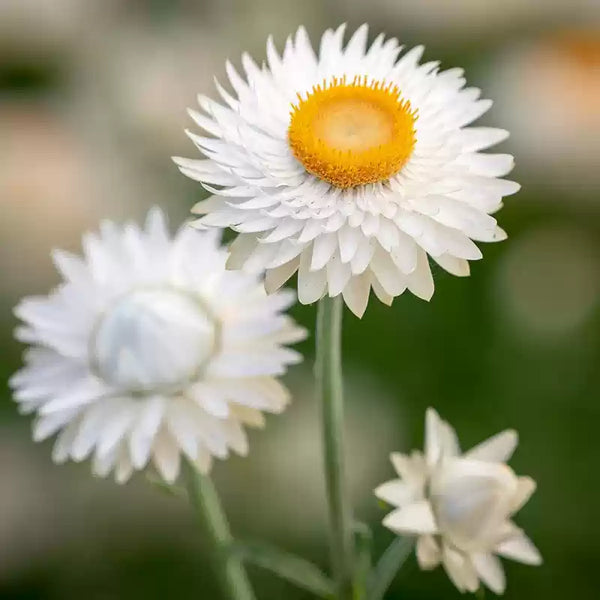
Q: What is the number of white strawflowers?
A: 3